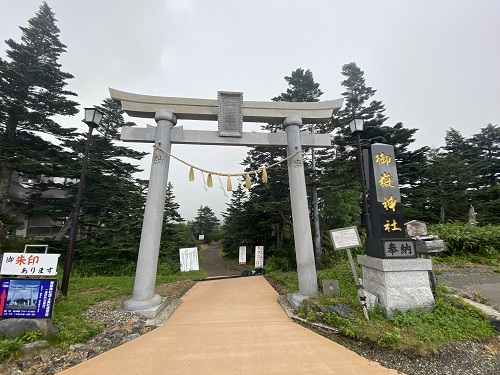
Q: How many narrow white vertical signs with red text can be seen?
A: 2